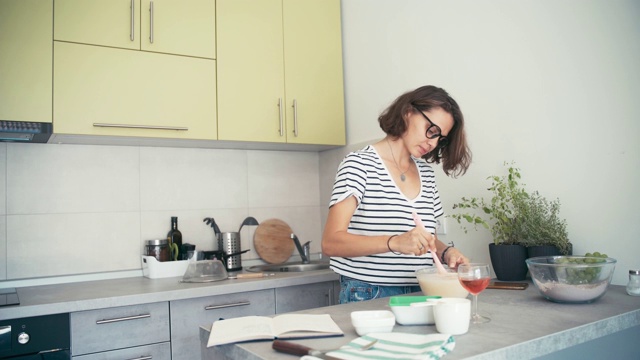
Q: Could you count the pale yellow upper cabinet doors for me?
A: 6